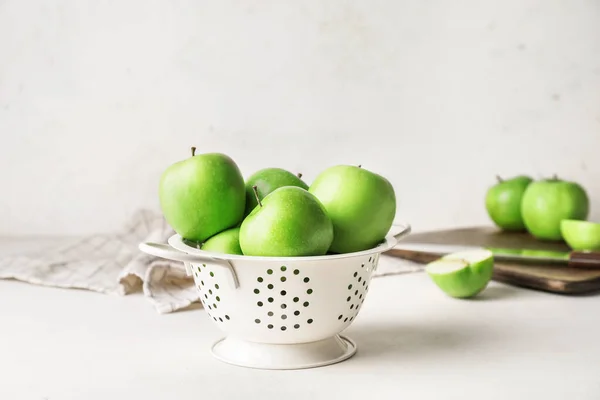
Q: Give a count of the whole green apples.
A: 7